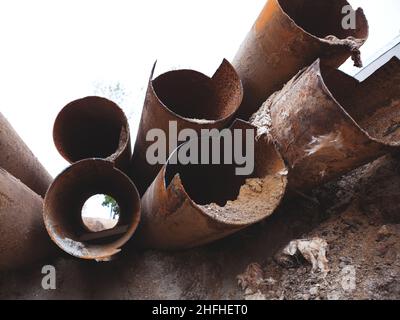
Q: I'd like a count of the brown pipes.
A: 8